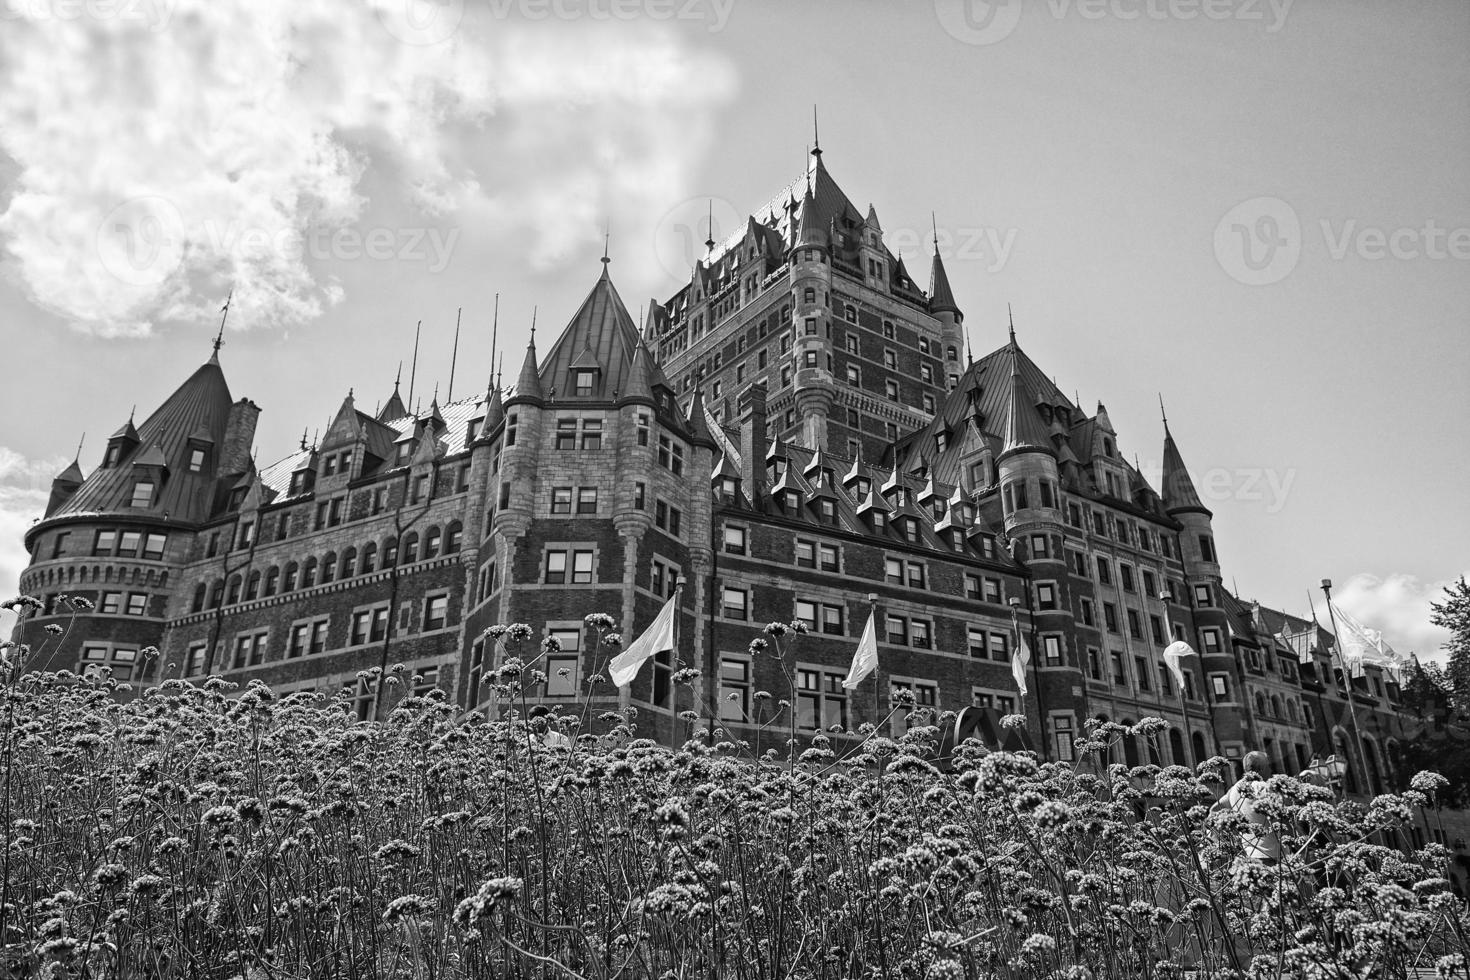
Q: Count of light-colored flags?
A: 5